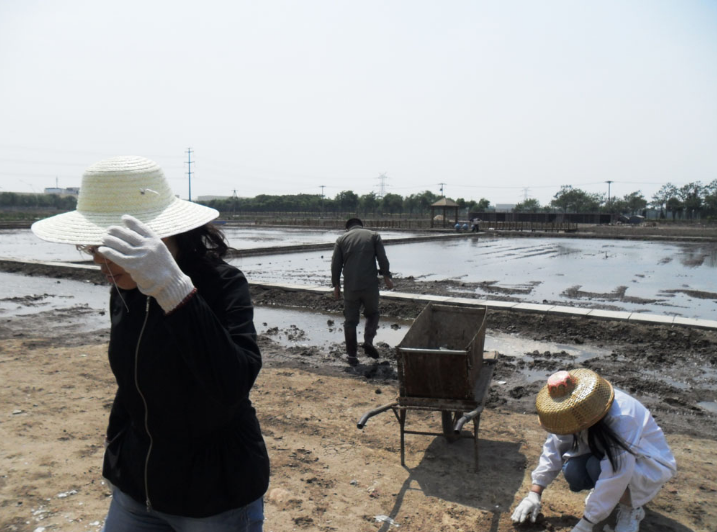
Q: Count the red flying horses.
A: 0